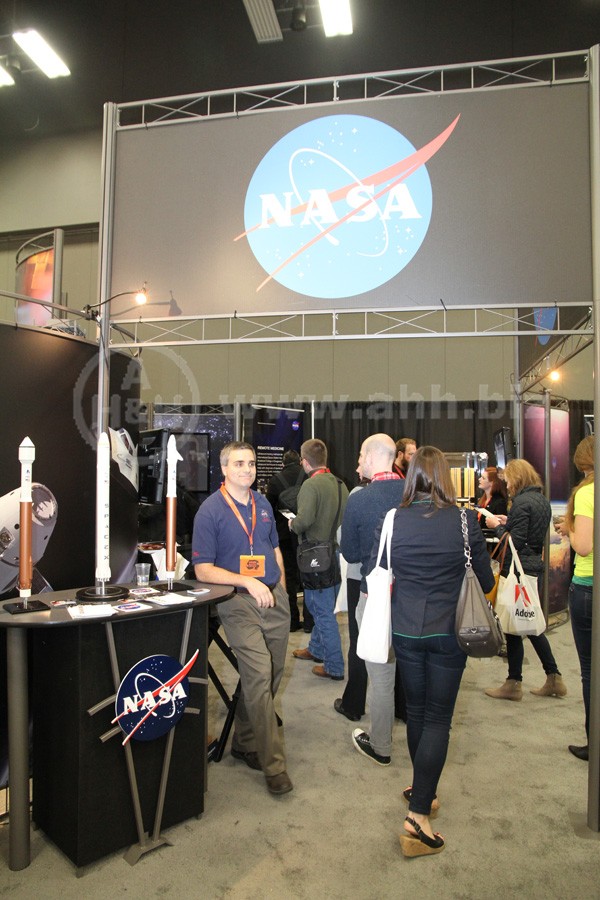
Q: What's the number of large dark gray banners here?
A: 1